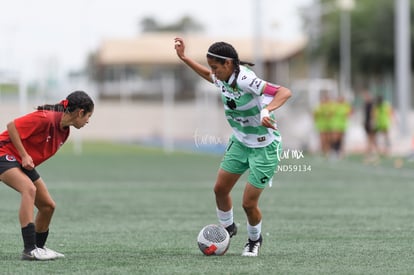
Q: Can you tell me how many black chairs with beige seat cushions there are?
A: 0